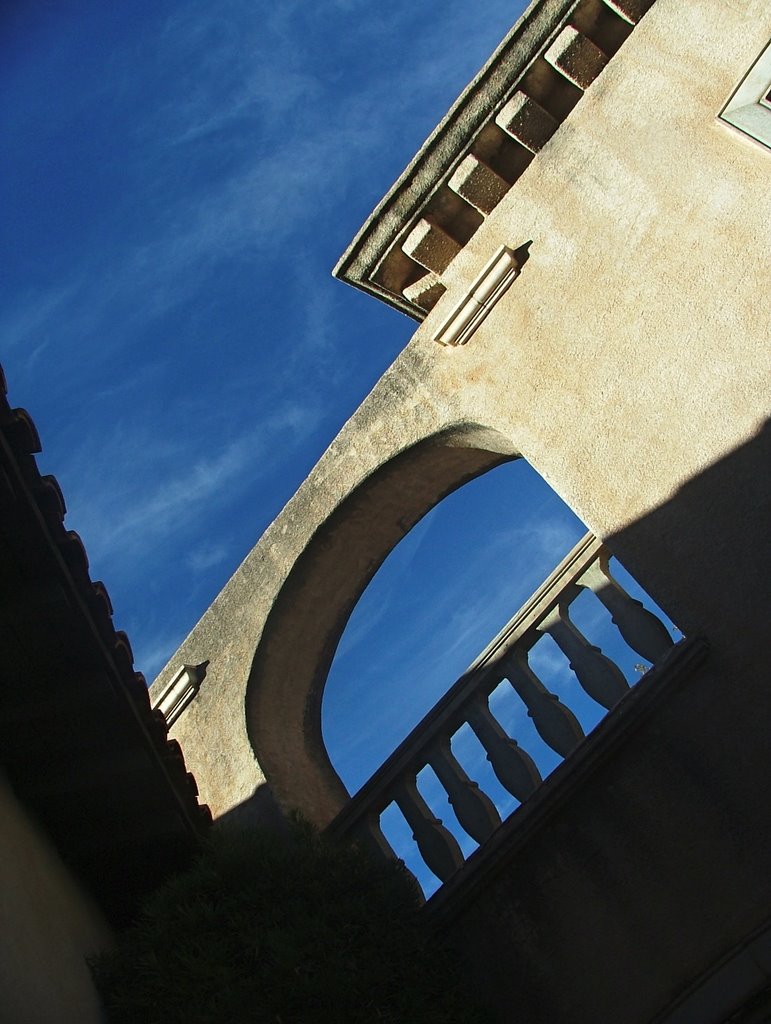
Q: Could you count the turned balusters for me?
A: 7